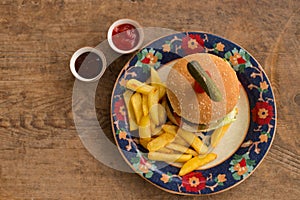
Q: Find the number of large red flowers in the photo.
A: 4